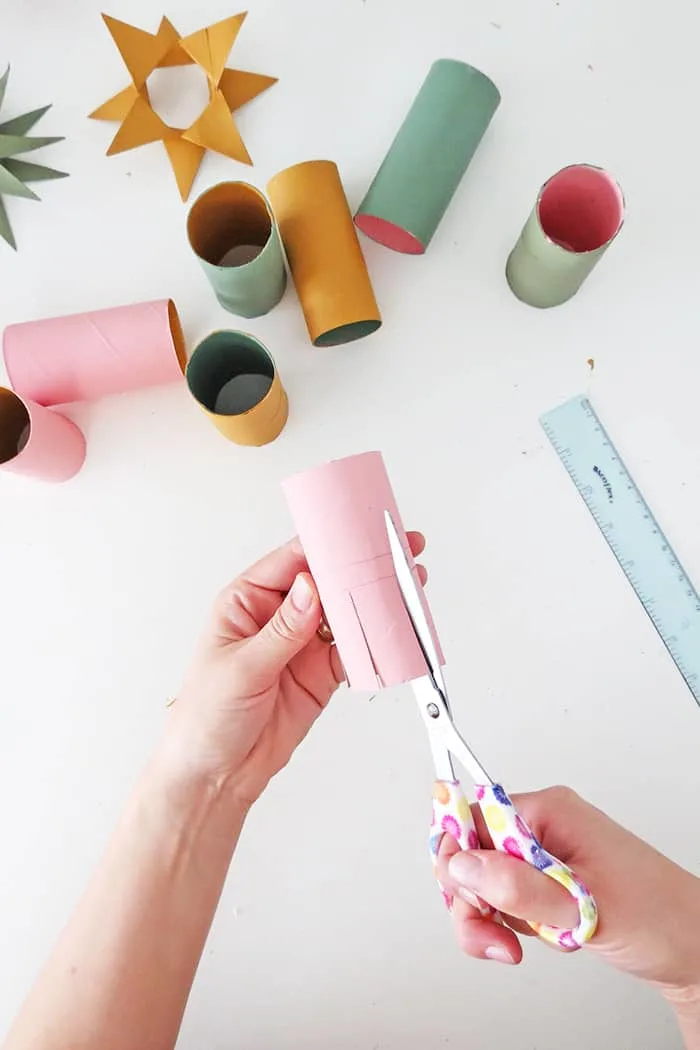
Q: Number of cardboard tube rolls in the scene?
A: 8